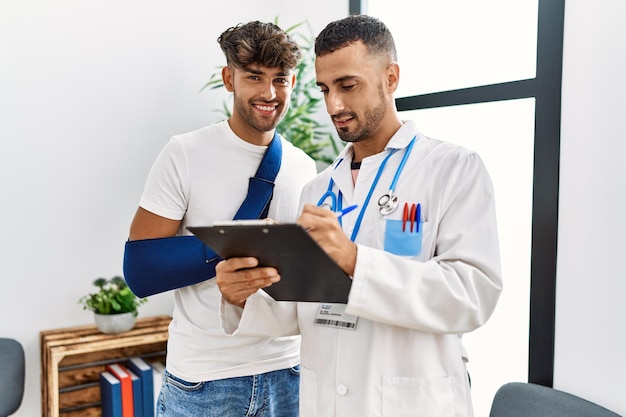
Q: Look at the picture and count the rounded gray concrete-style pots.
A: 1